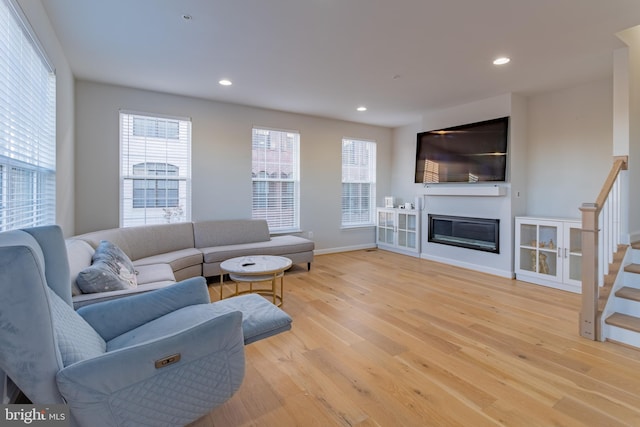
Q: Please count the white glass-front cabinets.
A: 2